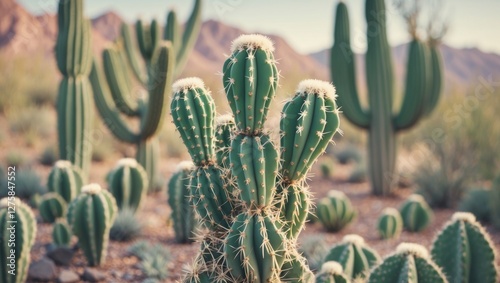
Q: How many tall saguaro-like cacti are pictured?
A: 3